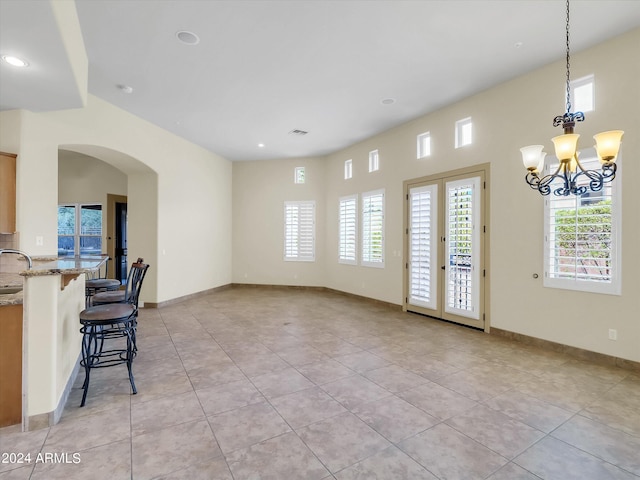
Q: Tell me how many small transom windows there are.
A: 6